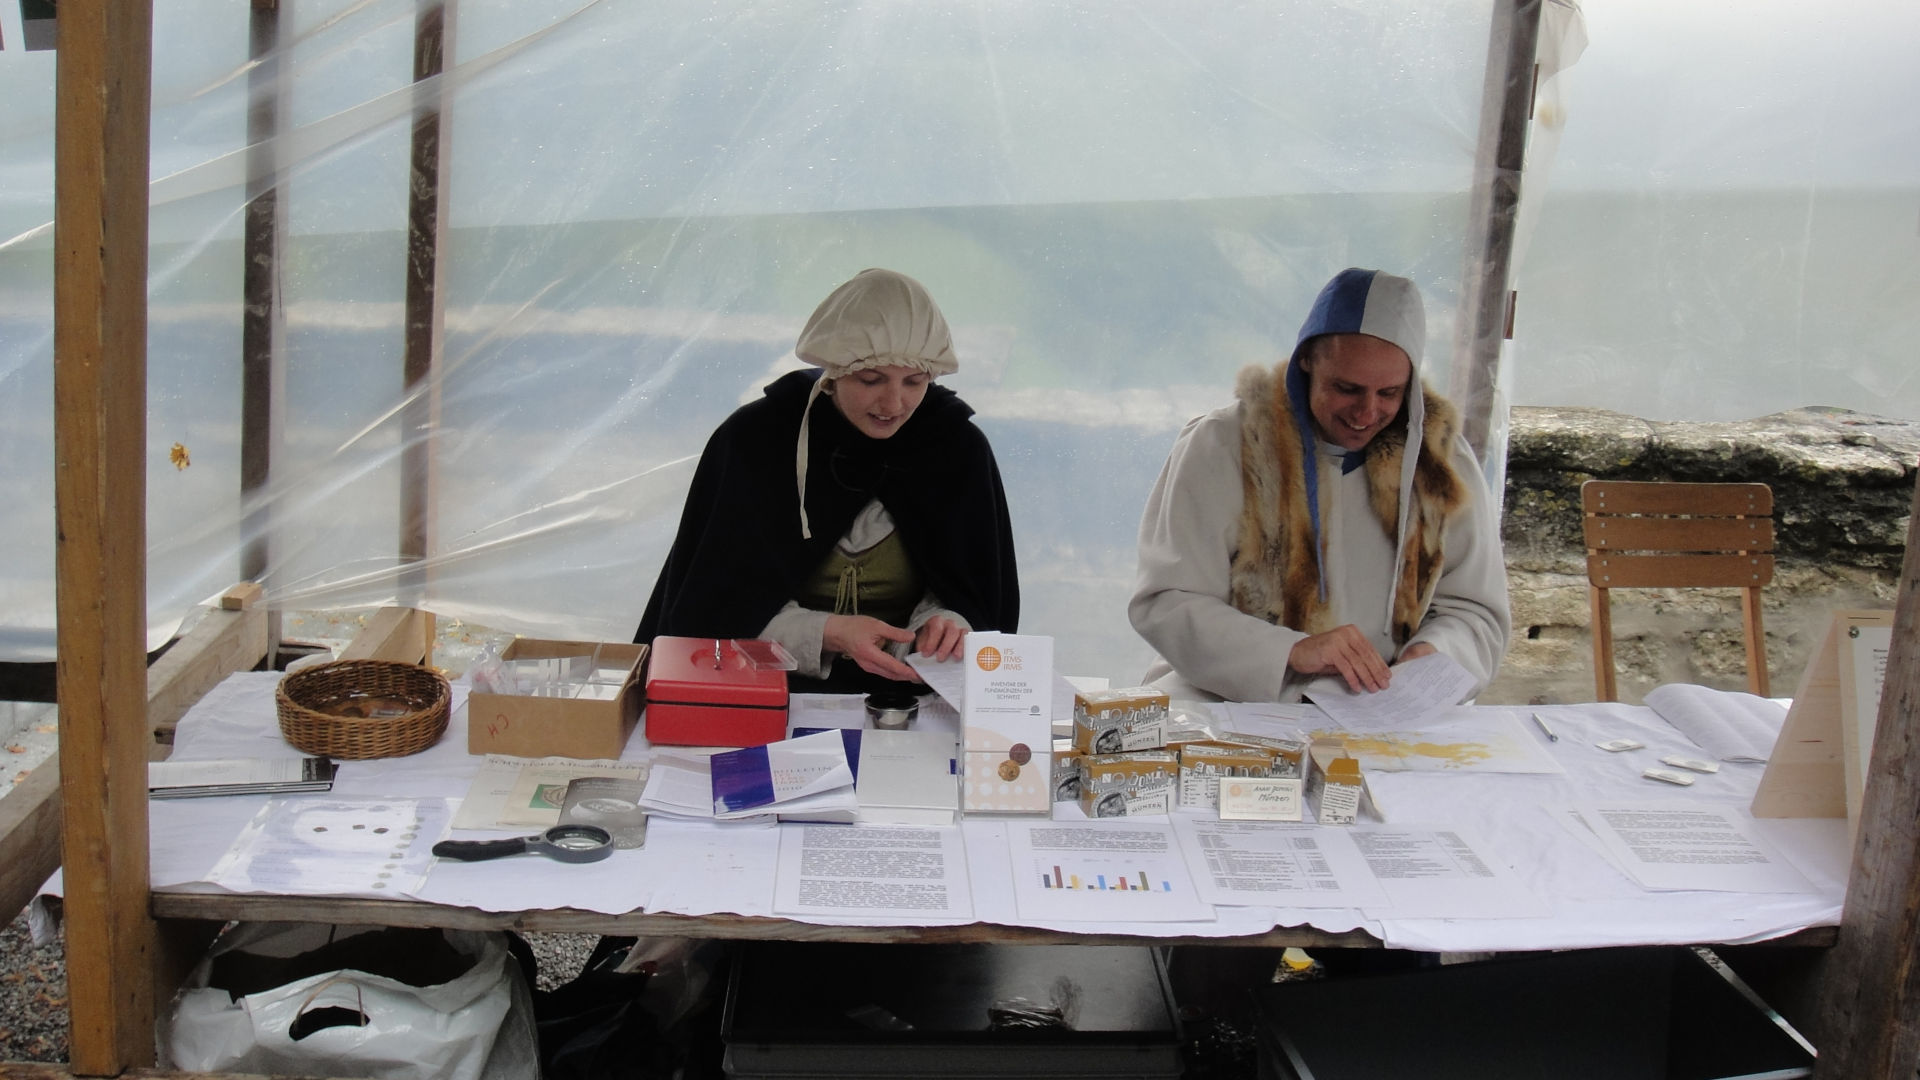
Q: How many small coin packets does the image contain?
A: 3